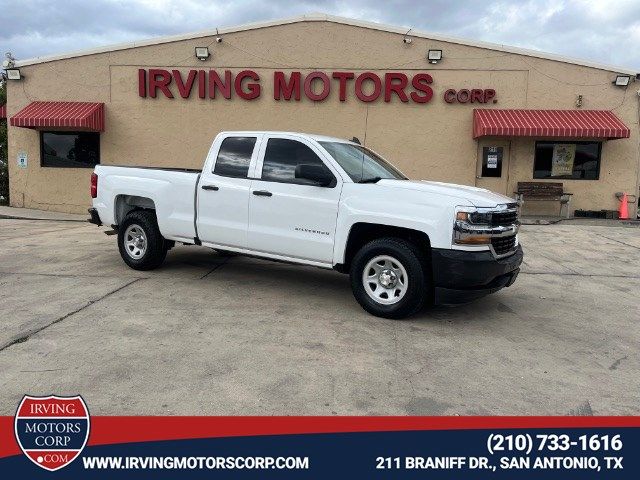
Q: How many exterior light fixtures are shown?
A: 4